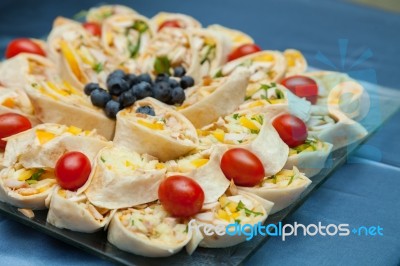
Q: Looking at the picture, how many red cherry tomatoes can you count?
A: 10